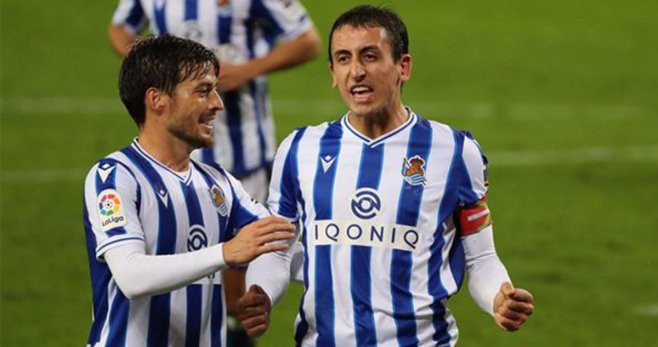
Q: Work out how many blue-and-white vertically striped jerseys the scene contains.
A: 3